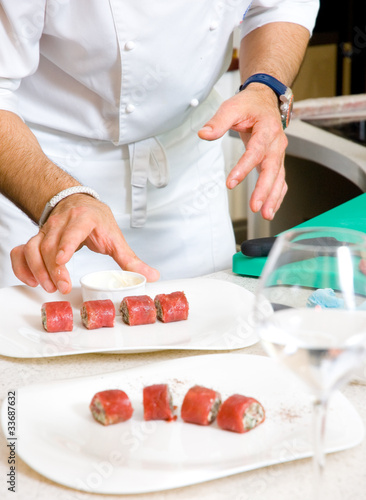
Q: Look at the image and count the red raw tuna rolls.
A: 8